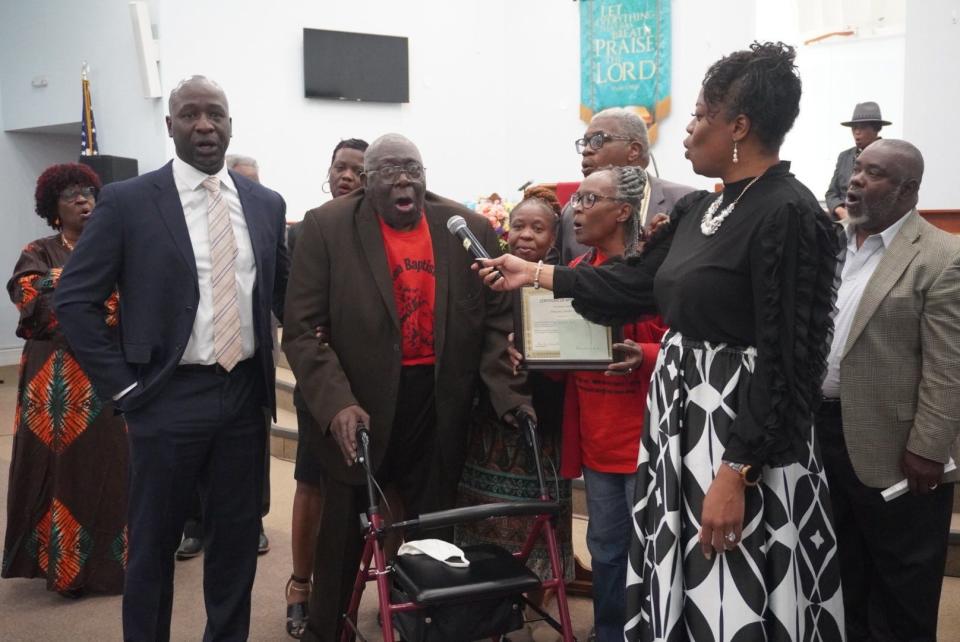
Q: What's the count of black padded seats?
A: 1